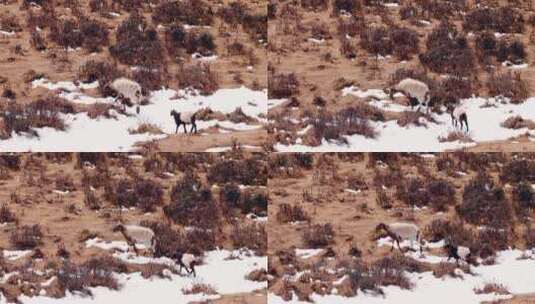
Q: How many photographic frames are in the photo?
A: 4